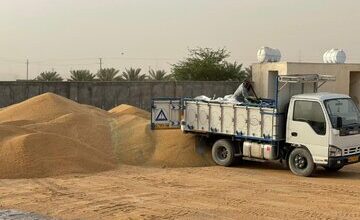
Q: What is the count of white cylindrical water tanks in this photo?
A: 2